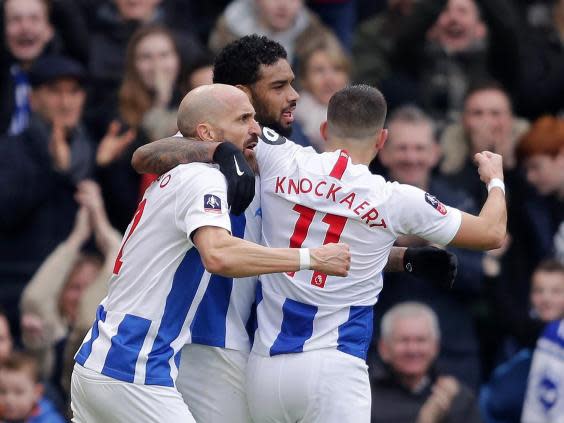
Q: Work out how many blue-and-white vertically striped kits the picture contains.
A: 3